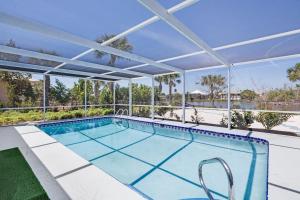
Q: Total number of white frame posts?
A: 7